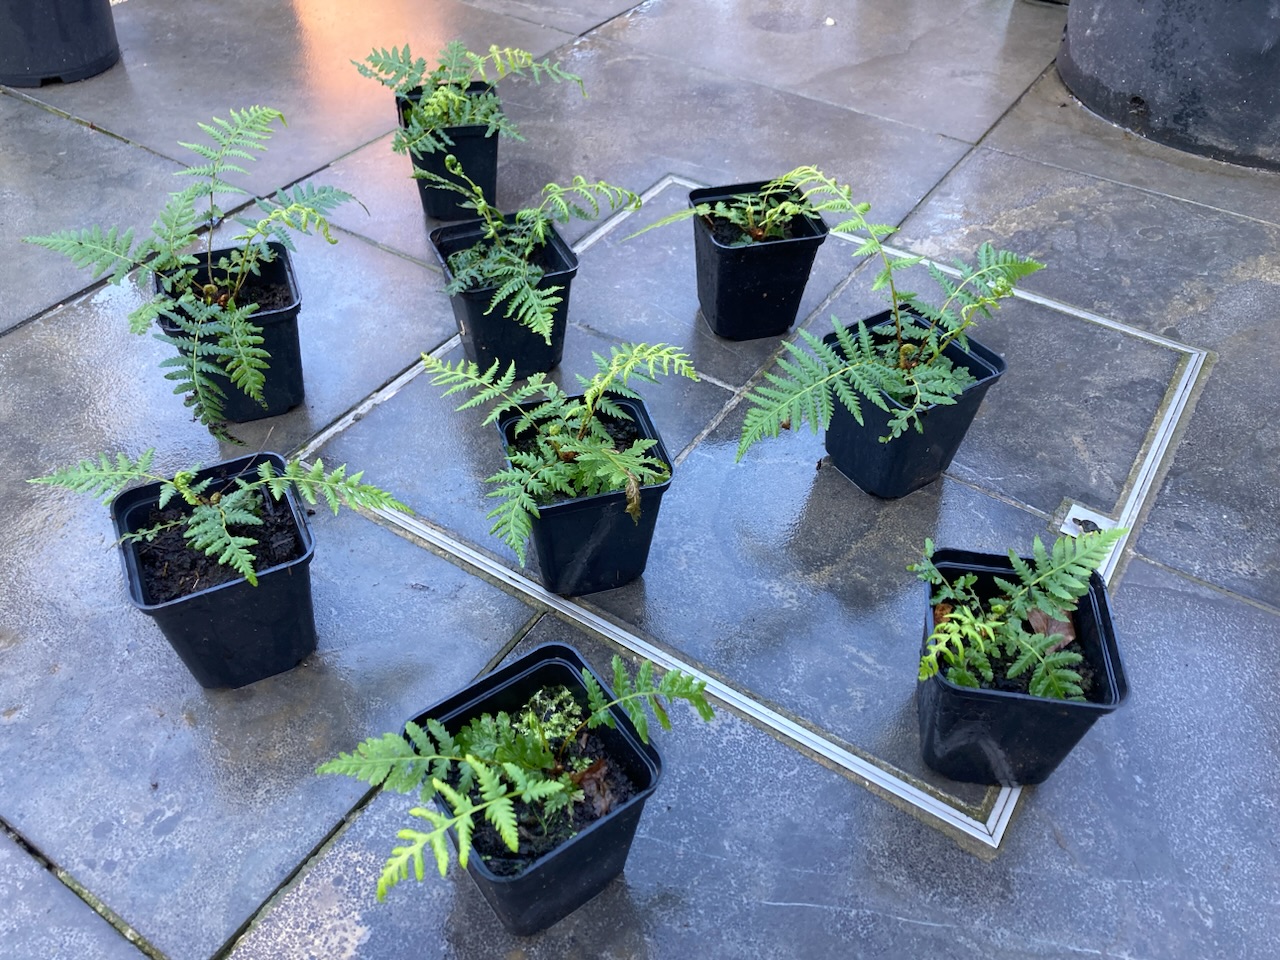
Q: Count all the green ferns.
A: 9